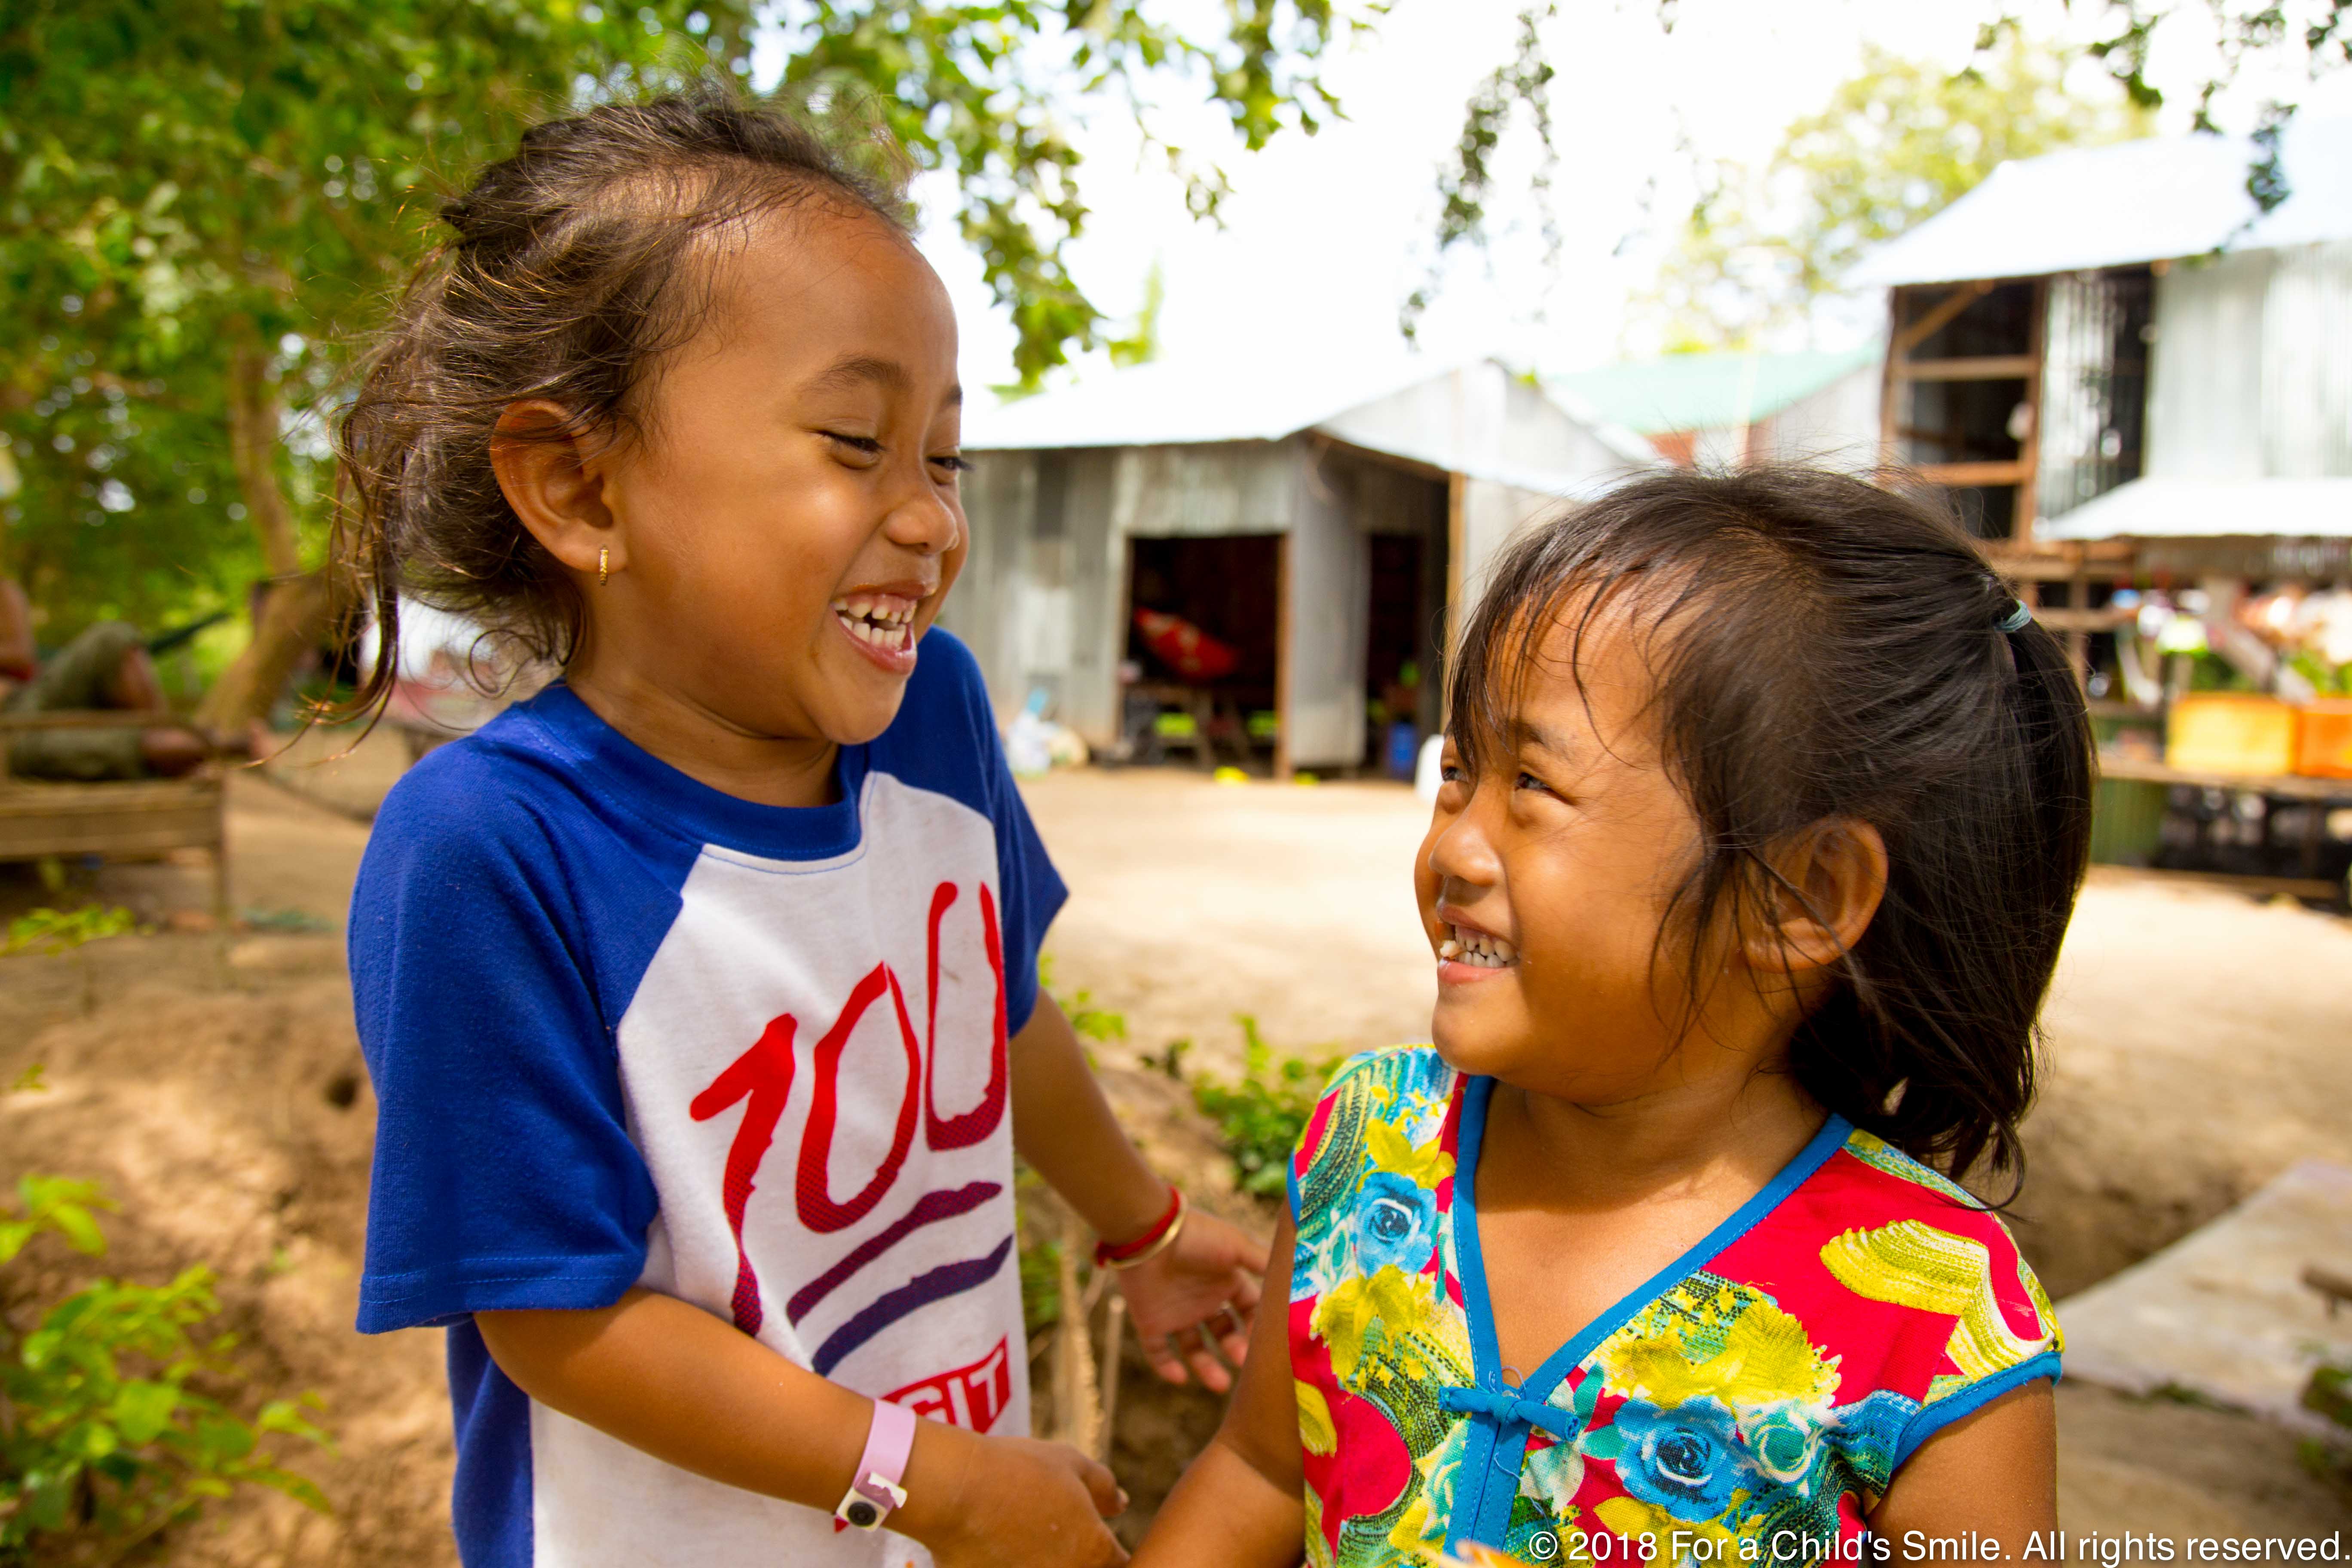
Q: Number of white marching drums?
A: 0